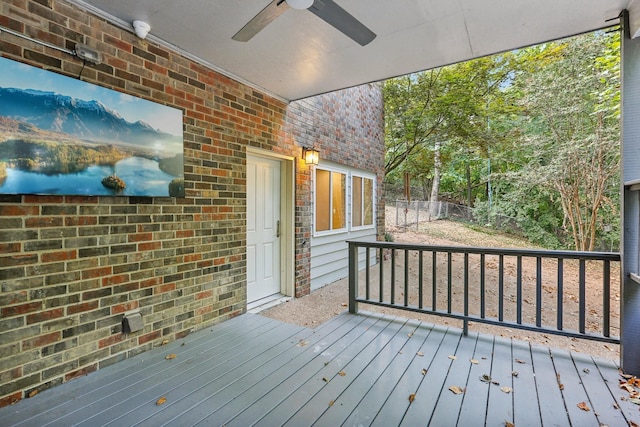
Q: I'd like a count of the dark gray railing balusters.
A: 15